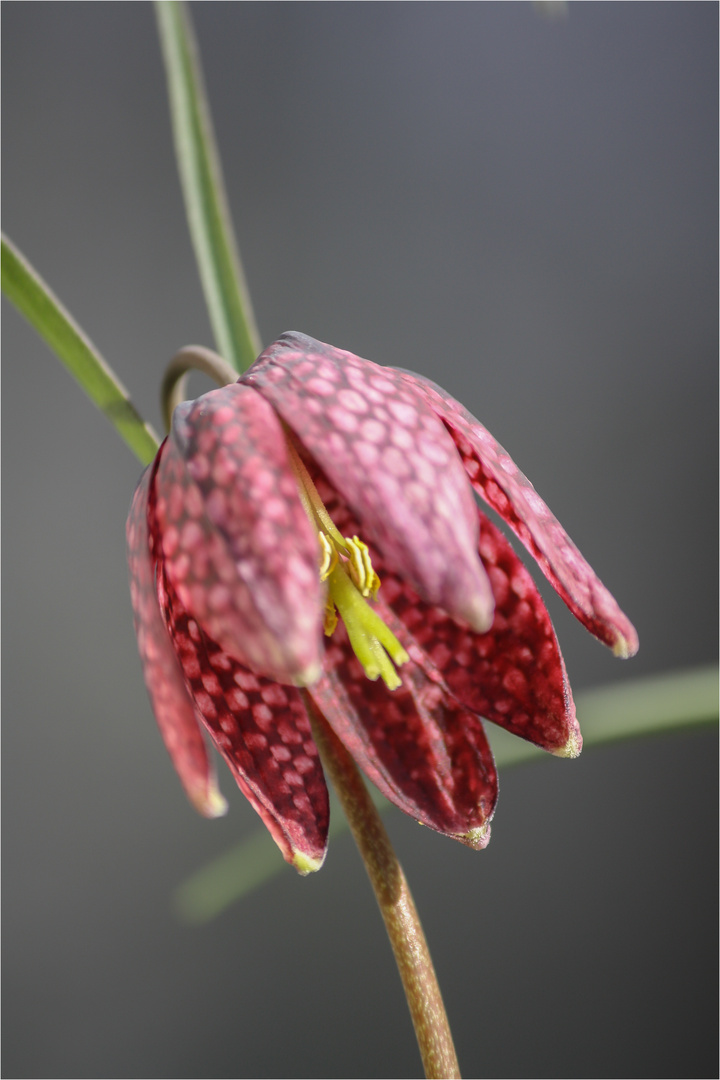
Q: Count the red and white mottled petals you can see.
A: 7